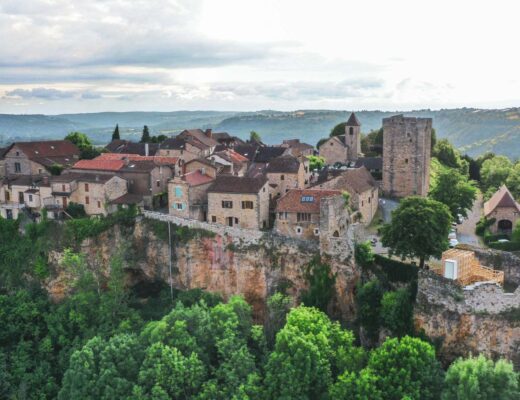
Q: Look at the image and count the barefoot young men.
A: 0